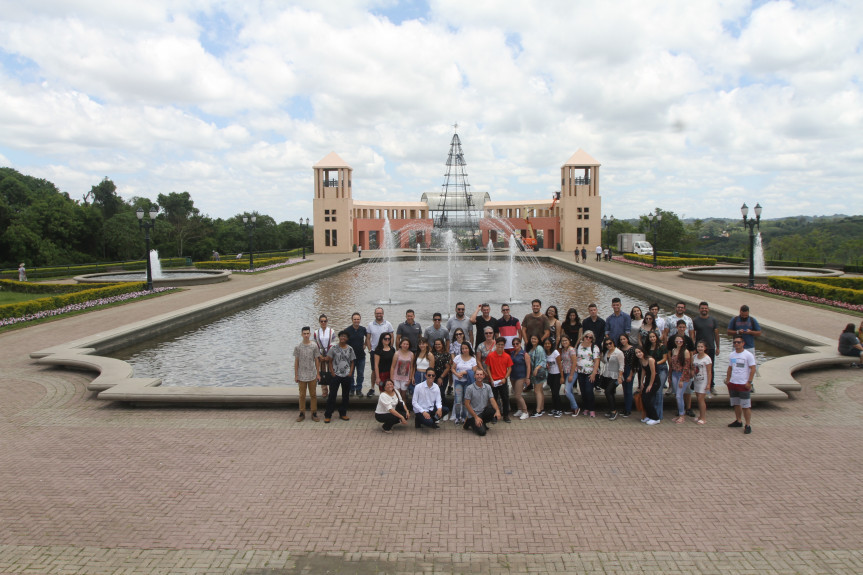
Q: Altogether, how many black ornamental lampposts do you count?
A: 6